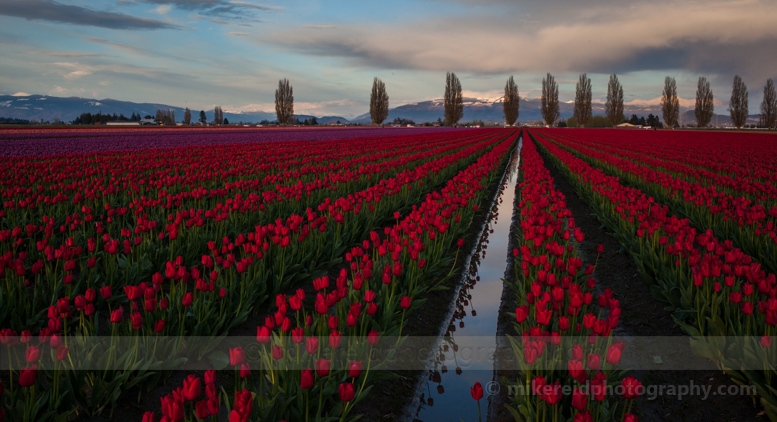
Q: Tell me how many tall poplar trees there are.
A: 11